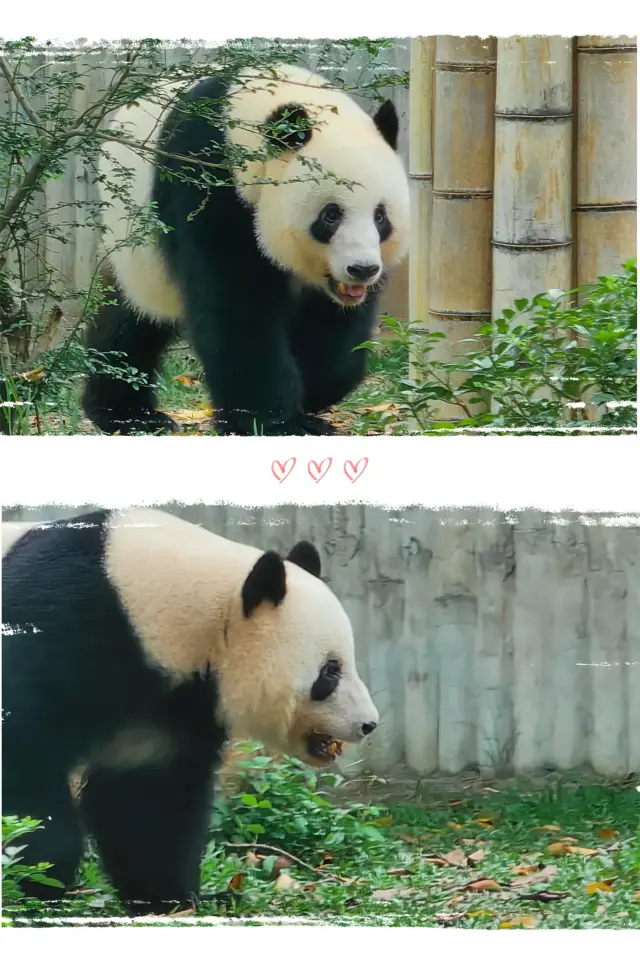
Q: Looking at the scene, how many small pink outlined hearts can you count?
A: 3